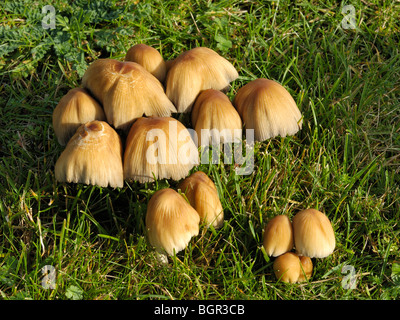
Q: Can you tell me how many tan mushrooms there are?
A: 14